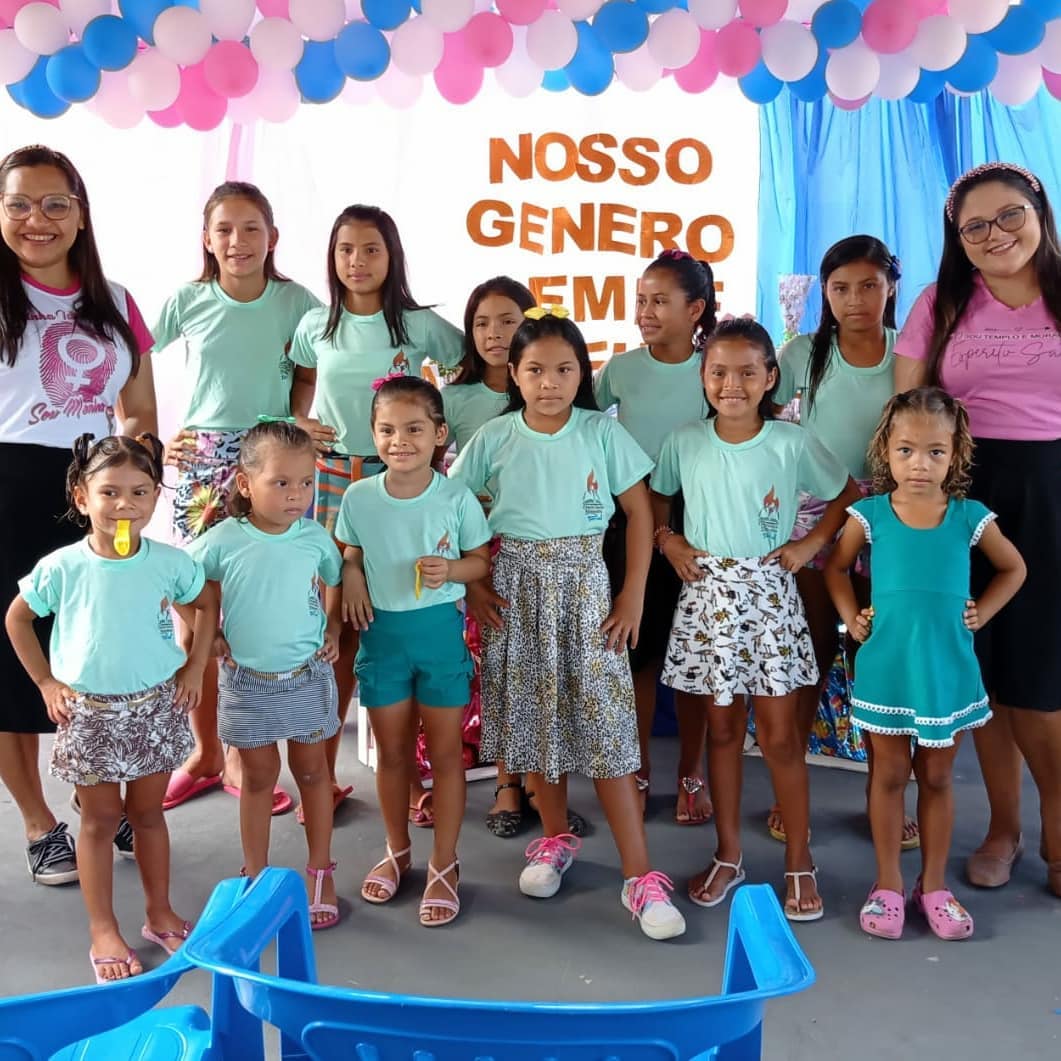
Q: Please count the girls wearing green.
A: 11